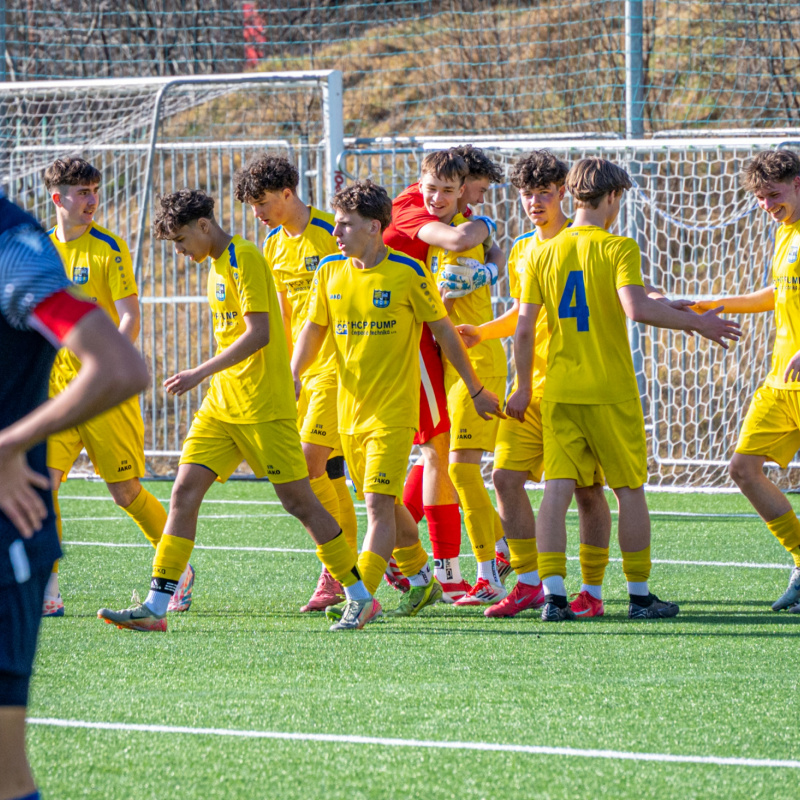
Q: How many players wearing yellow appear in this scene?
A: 8